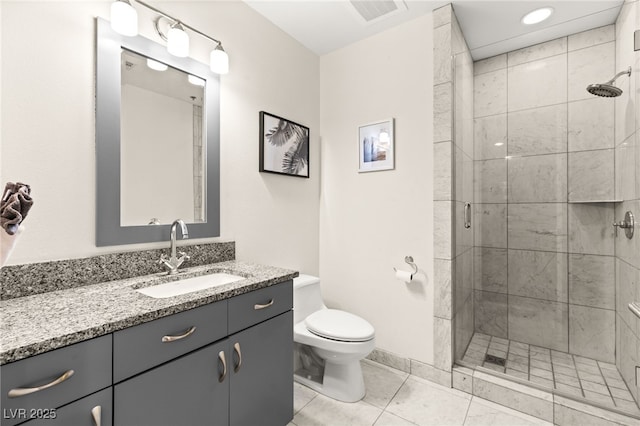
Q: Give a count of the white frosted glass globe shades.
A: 3